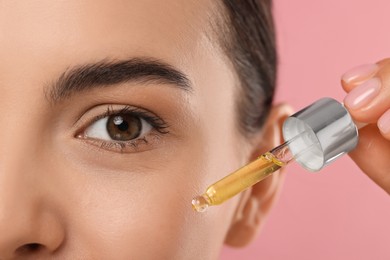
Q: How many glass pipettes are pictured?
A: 1